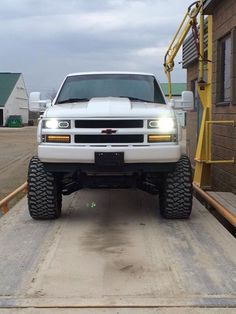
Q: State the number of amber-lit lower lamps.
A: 2